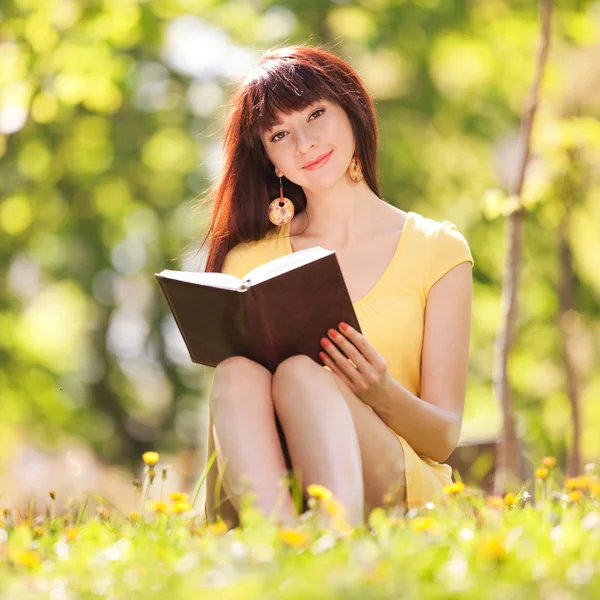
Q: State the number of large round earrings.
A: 2